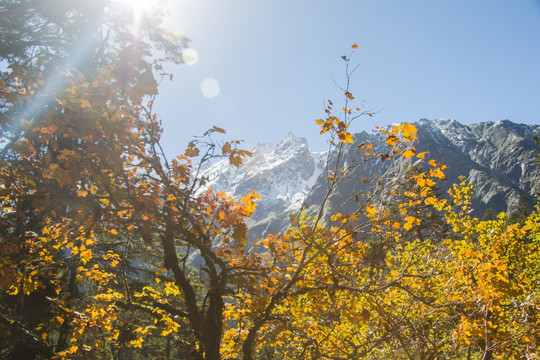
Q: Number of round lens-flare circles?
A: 2